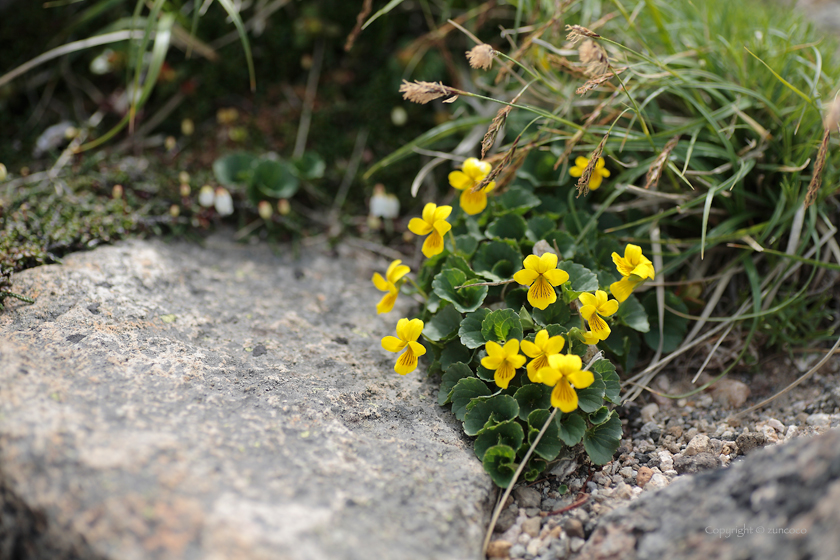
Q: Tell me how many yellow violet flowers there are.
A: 11